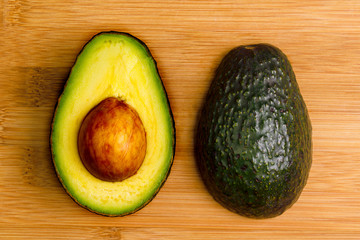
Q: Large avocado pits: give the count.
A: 1